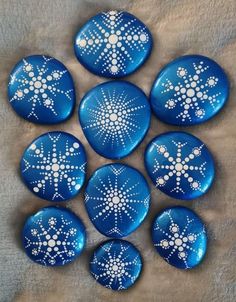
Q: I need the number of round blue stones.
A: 10